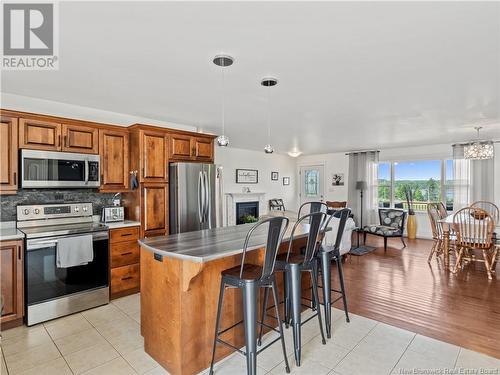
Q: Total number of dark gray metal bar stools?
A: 4